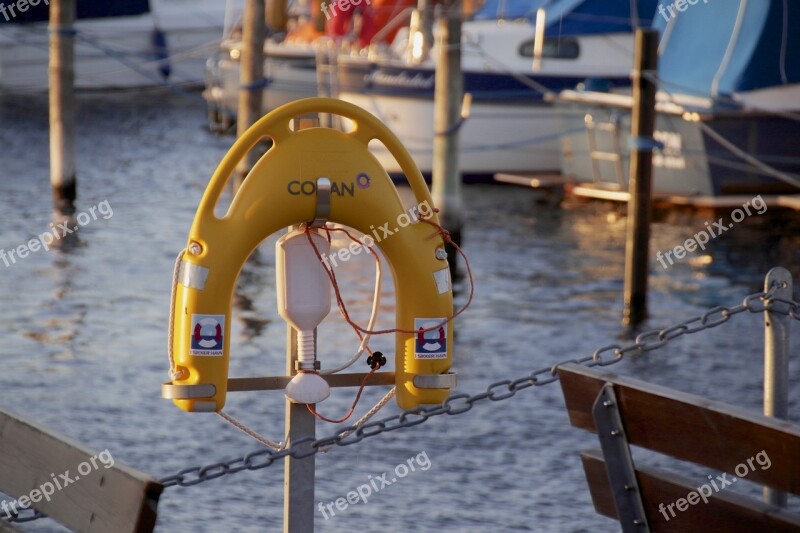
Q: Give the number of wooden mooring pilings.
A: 4